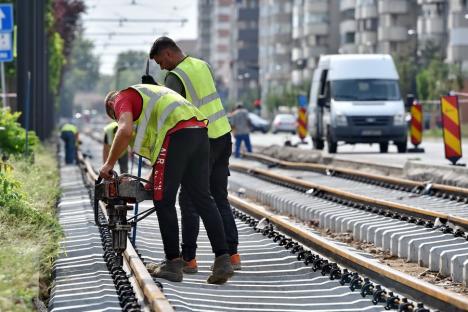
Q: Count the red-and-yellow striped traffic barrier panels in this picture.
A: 3